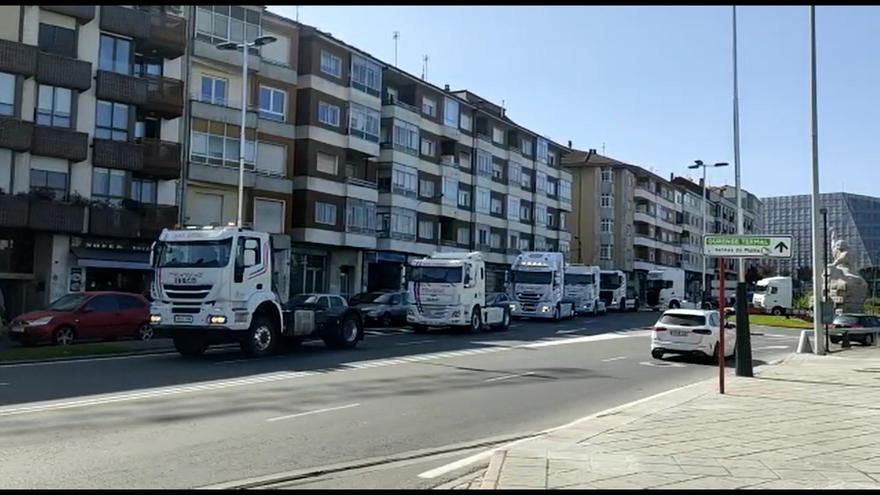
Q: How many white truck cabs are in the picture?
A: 7